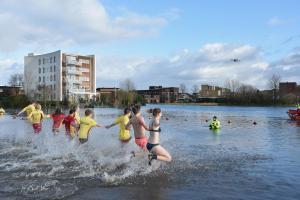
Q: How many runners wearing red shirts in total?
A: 2